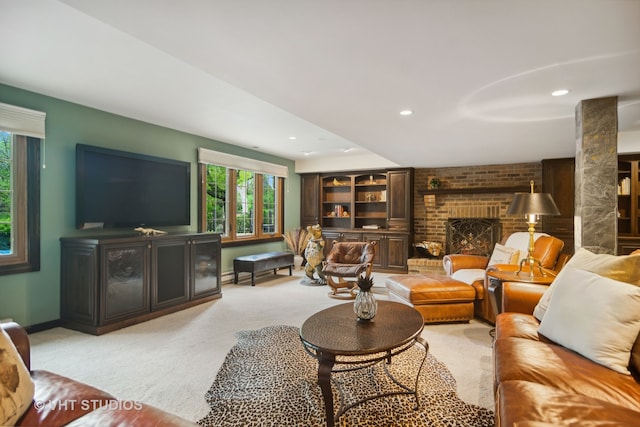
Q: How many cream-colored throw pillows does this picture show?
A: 3